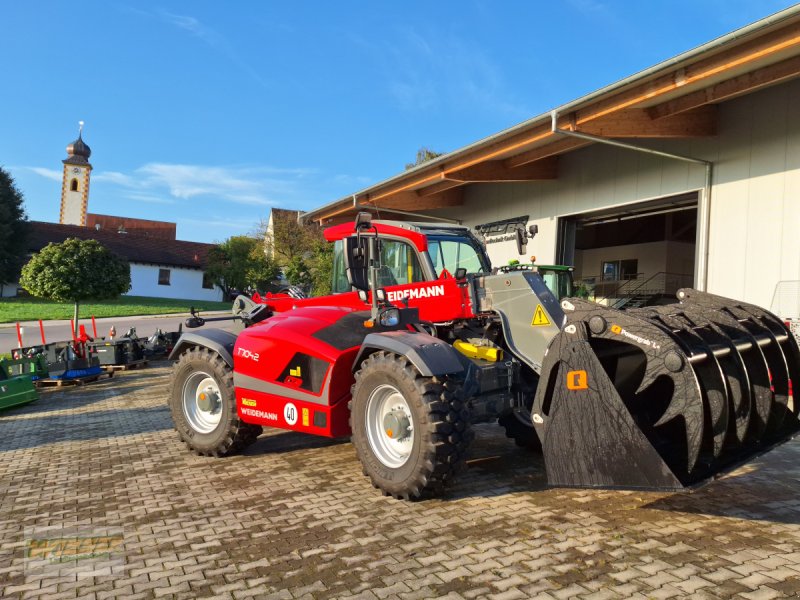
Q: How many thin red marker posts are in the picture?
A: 4